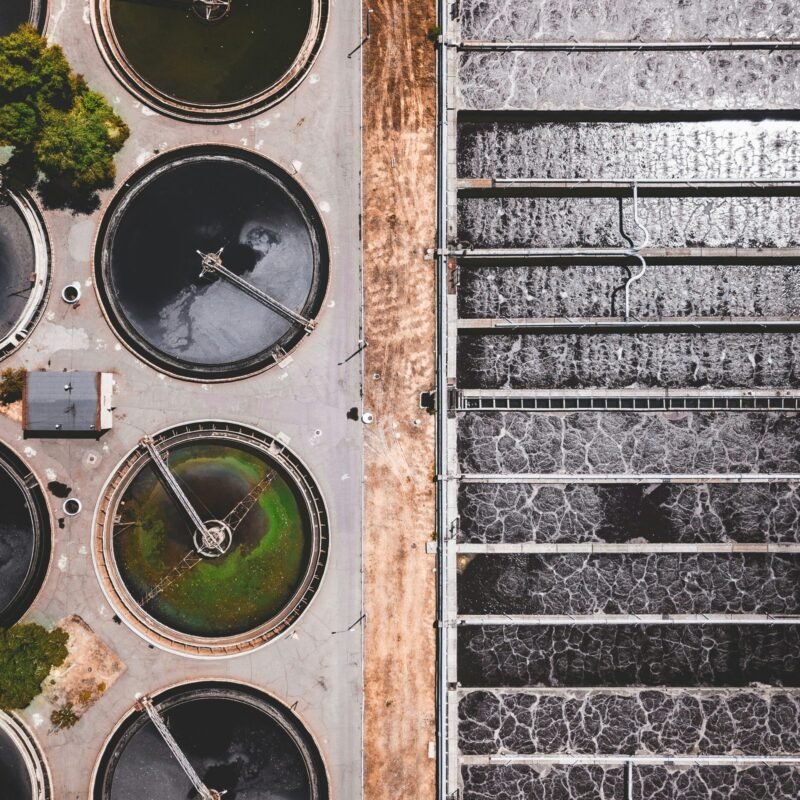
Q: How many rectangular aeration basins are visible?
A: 12